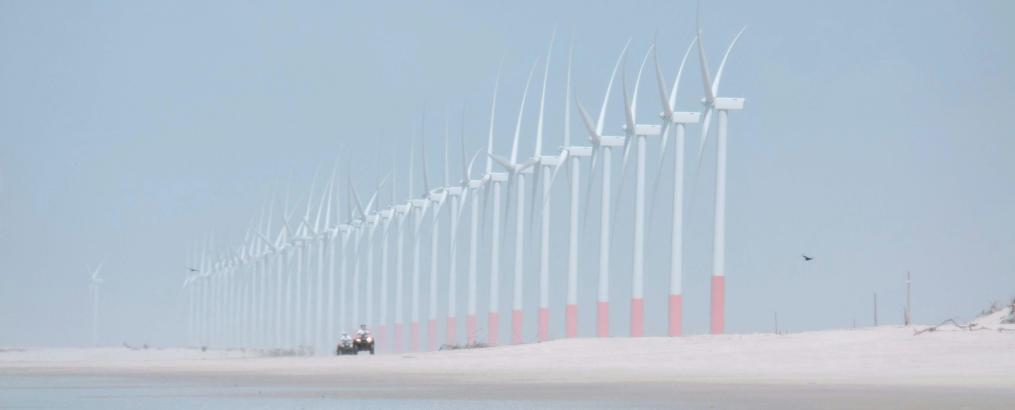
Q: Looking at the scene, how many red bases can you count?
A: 14